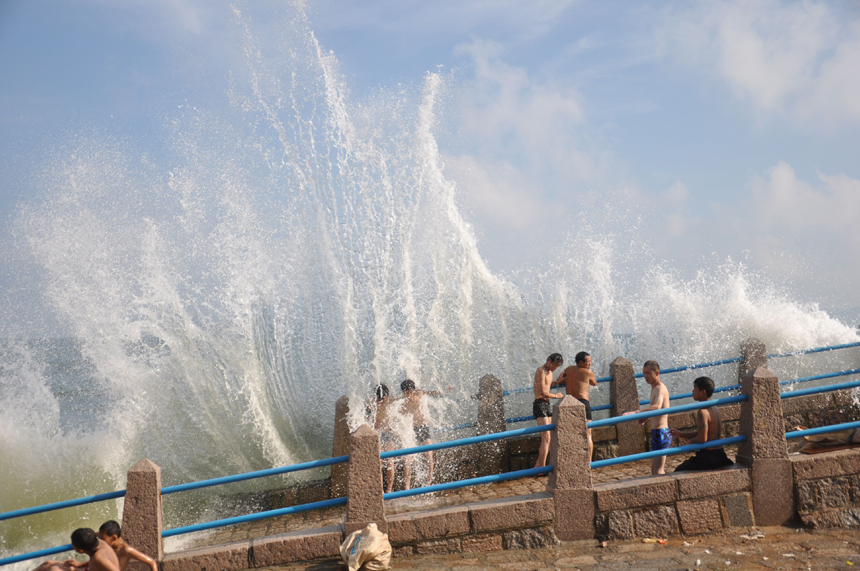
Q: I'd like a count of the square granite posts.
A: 8